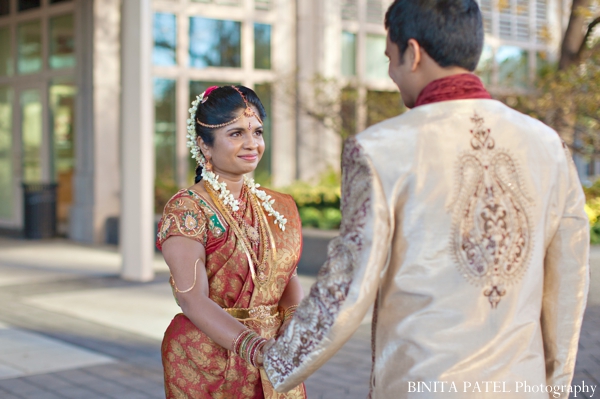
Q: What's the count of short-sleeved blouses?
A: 1